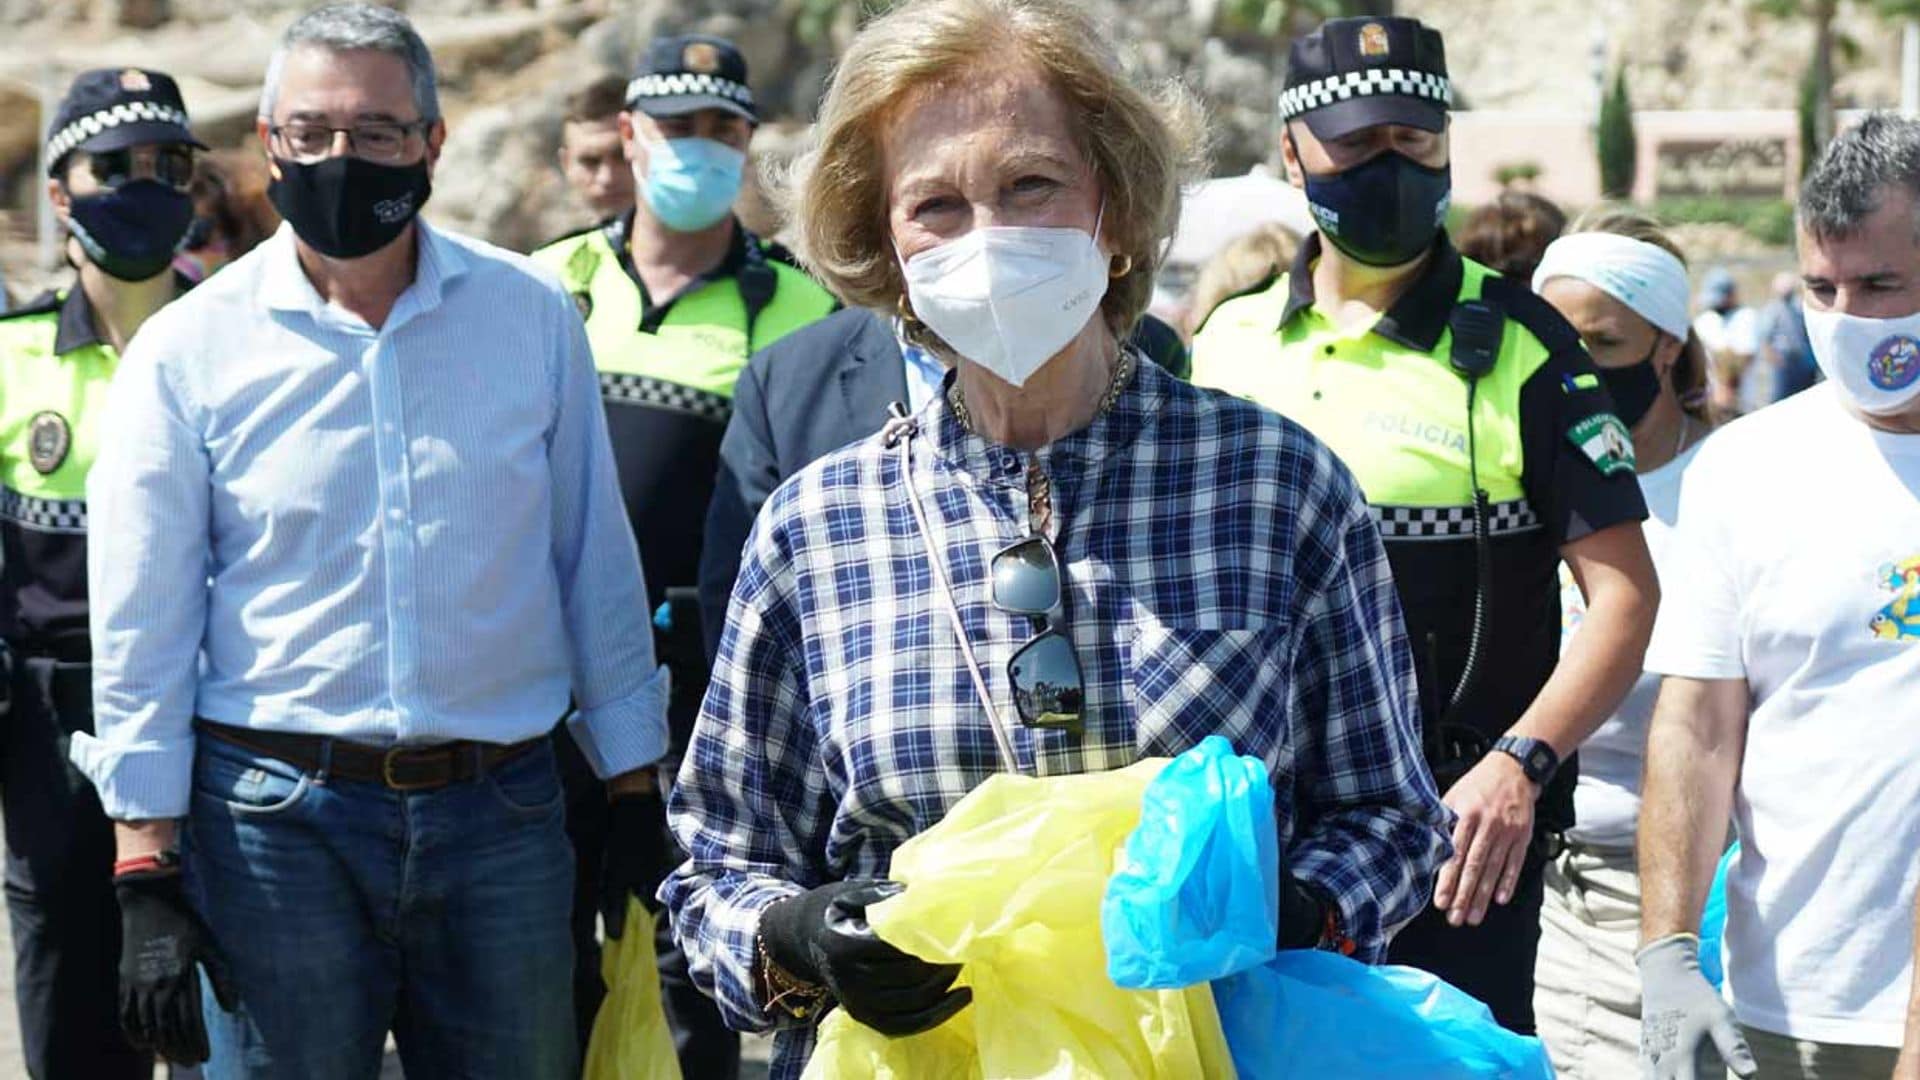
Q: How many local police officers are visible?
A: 3